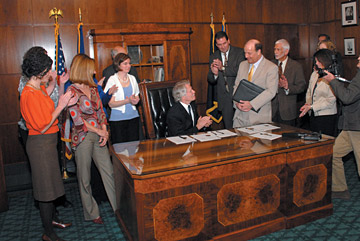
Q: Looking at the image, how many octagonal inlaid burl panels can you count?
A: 3